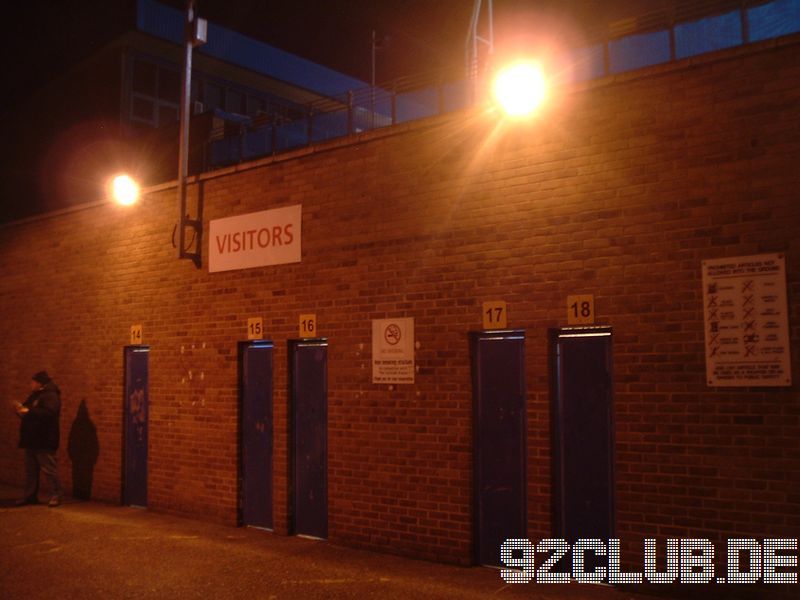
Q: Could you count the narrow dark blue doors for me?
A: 5